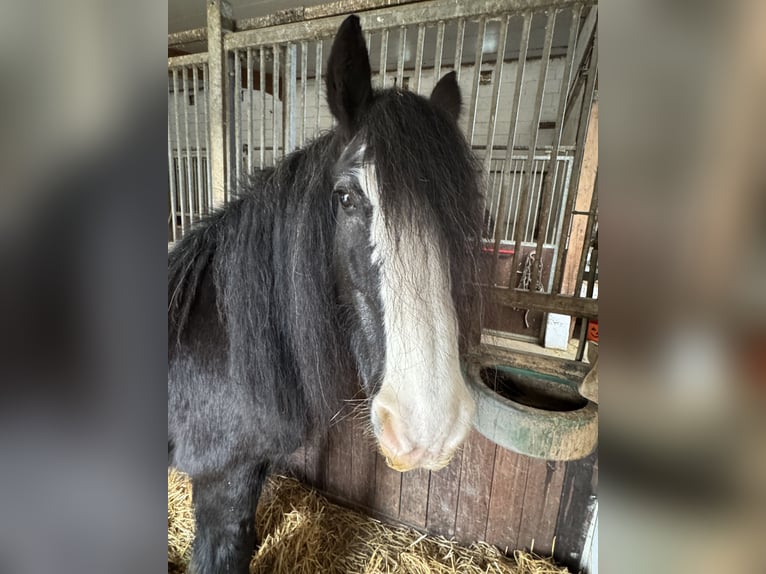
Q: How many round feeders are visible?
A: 1